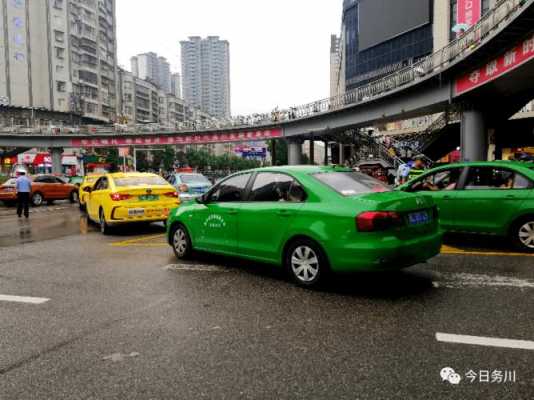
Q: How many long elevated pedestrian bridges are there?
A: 1